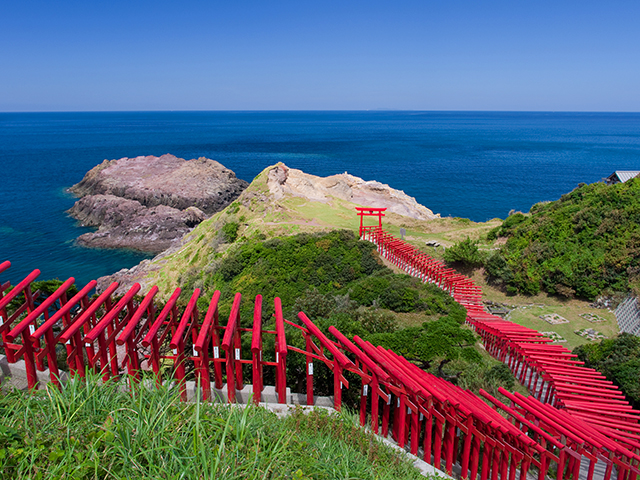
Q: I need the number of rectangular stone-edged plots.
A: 4